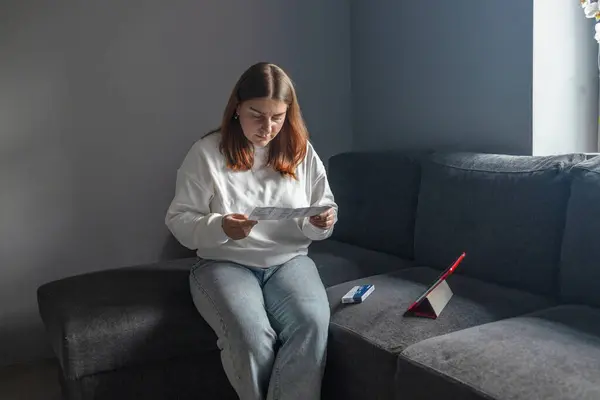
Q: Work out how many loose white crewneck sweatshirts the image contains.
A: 1